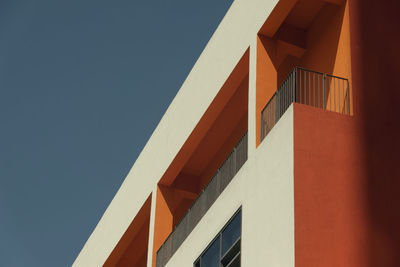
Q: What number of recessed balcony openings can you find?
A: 3